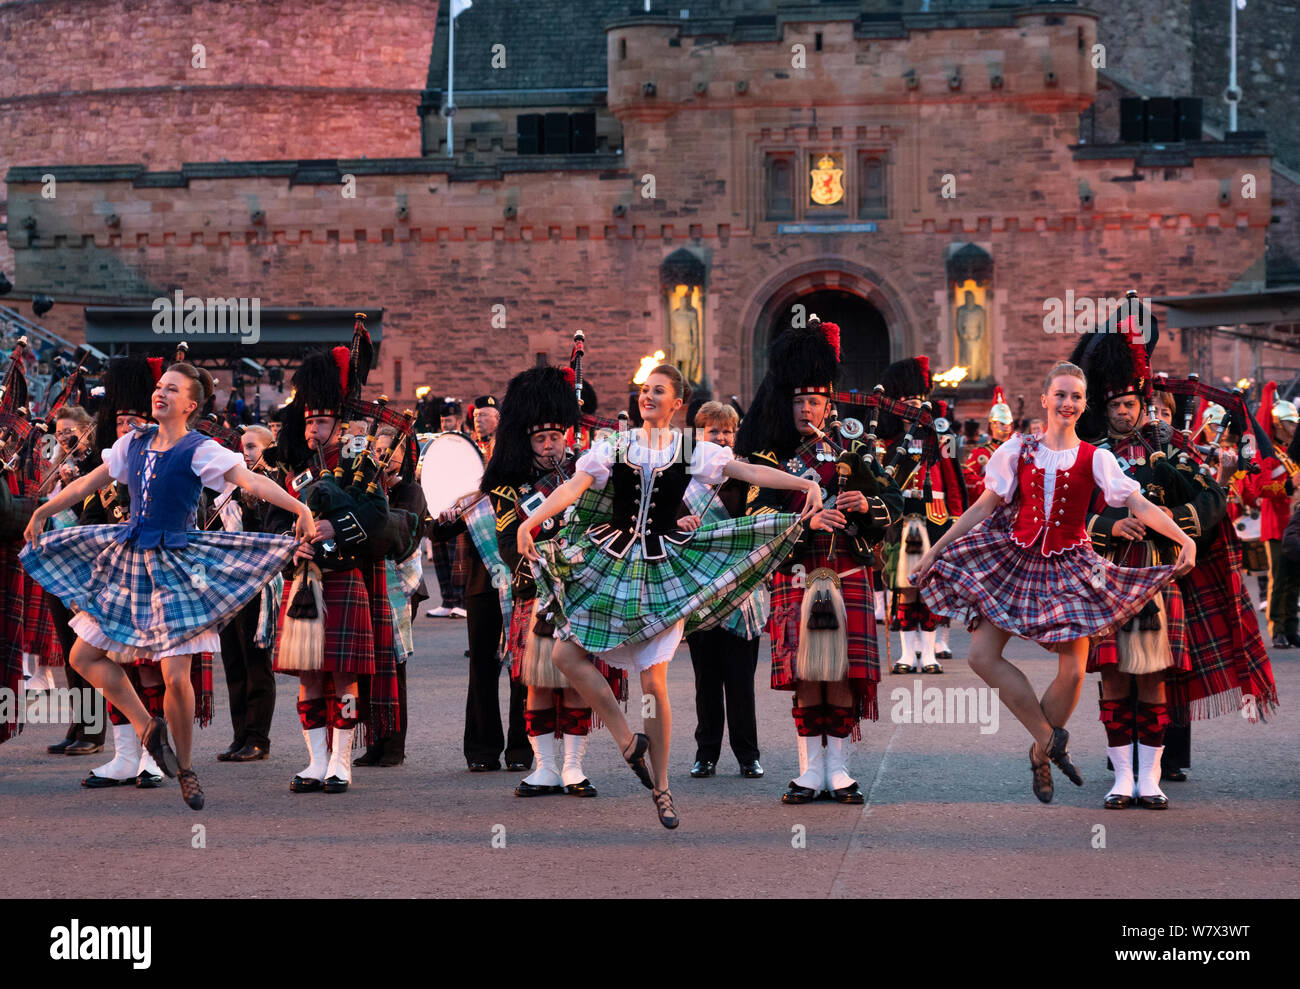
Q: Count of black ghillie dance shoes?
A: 6